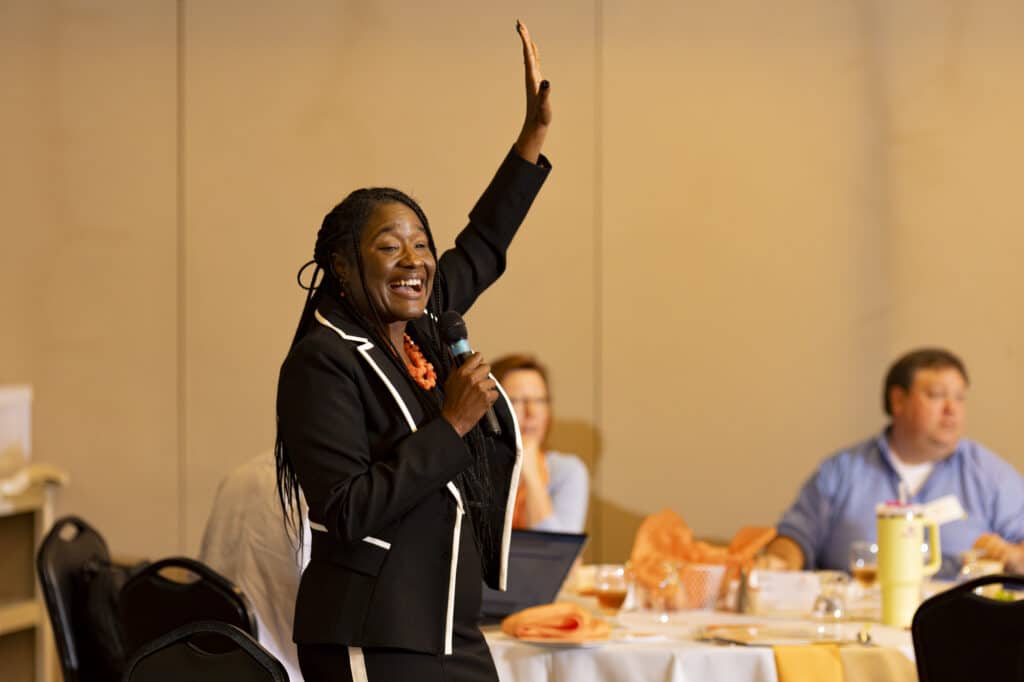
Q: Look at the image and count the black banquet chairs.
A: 4